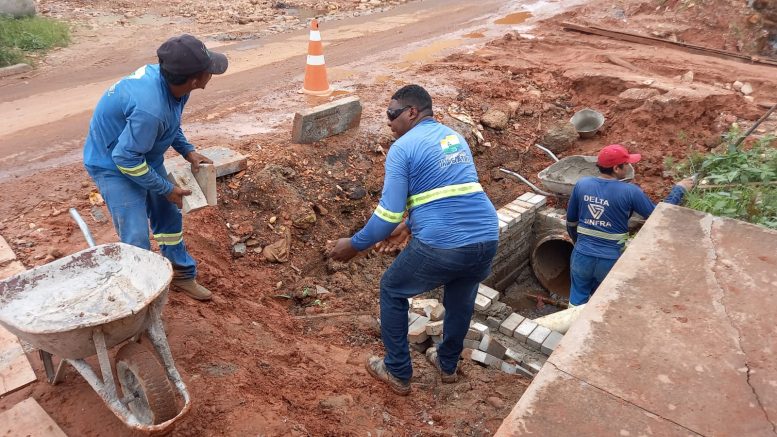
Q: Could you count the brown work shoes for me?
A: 3